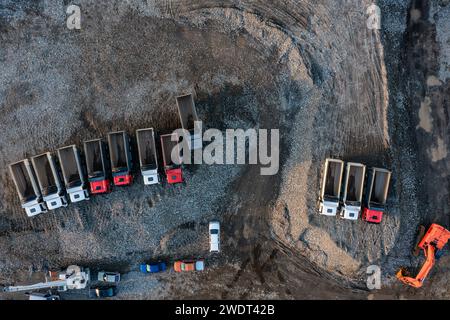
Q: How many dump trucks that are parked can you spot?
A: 11